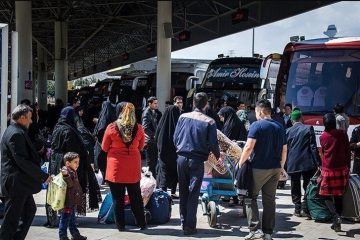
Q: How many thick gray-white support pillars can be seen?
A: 4